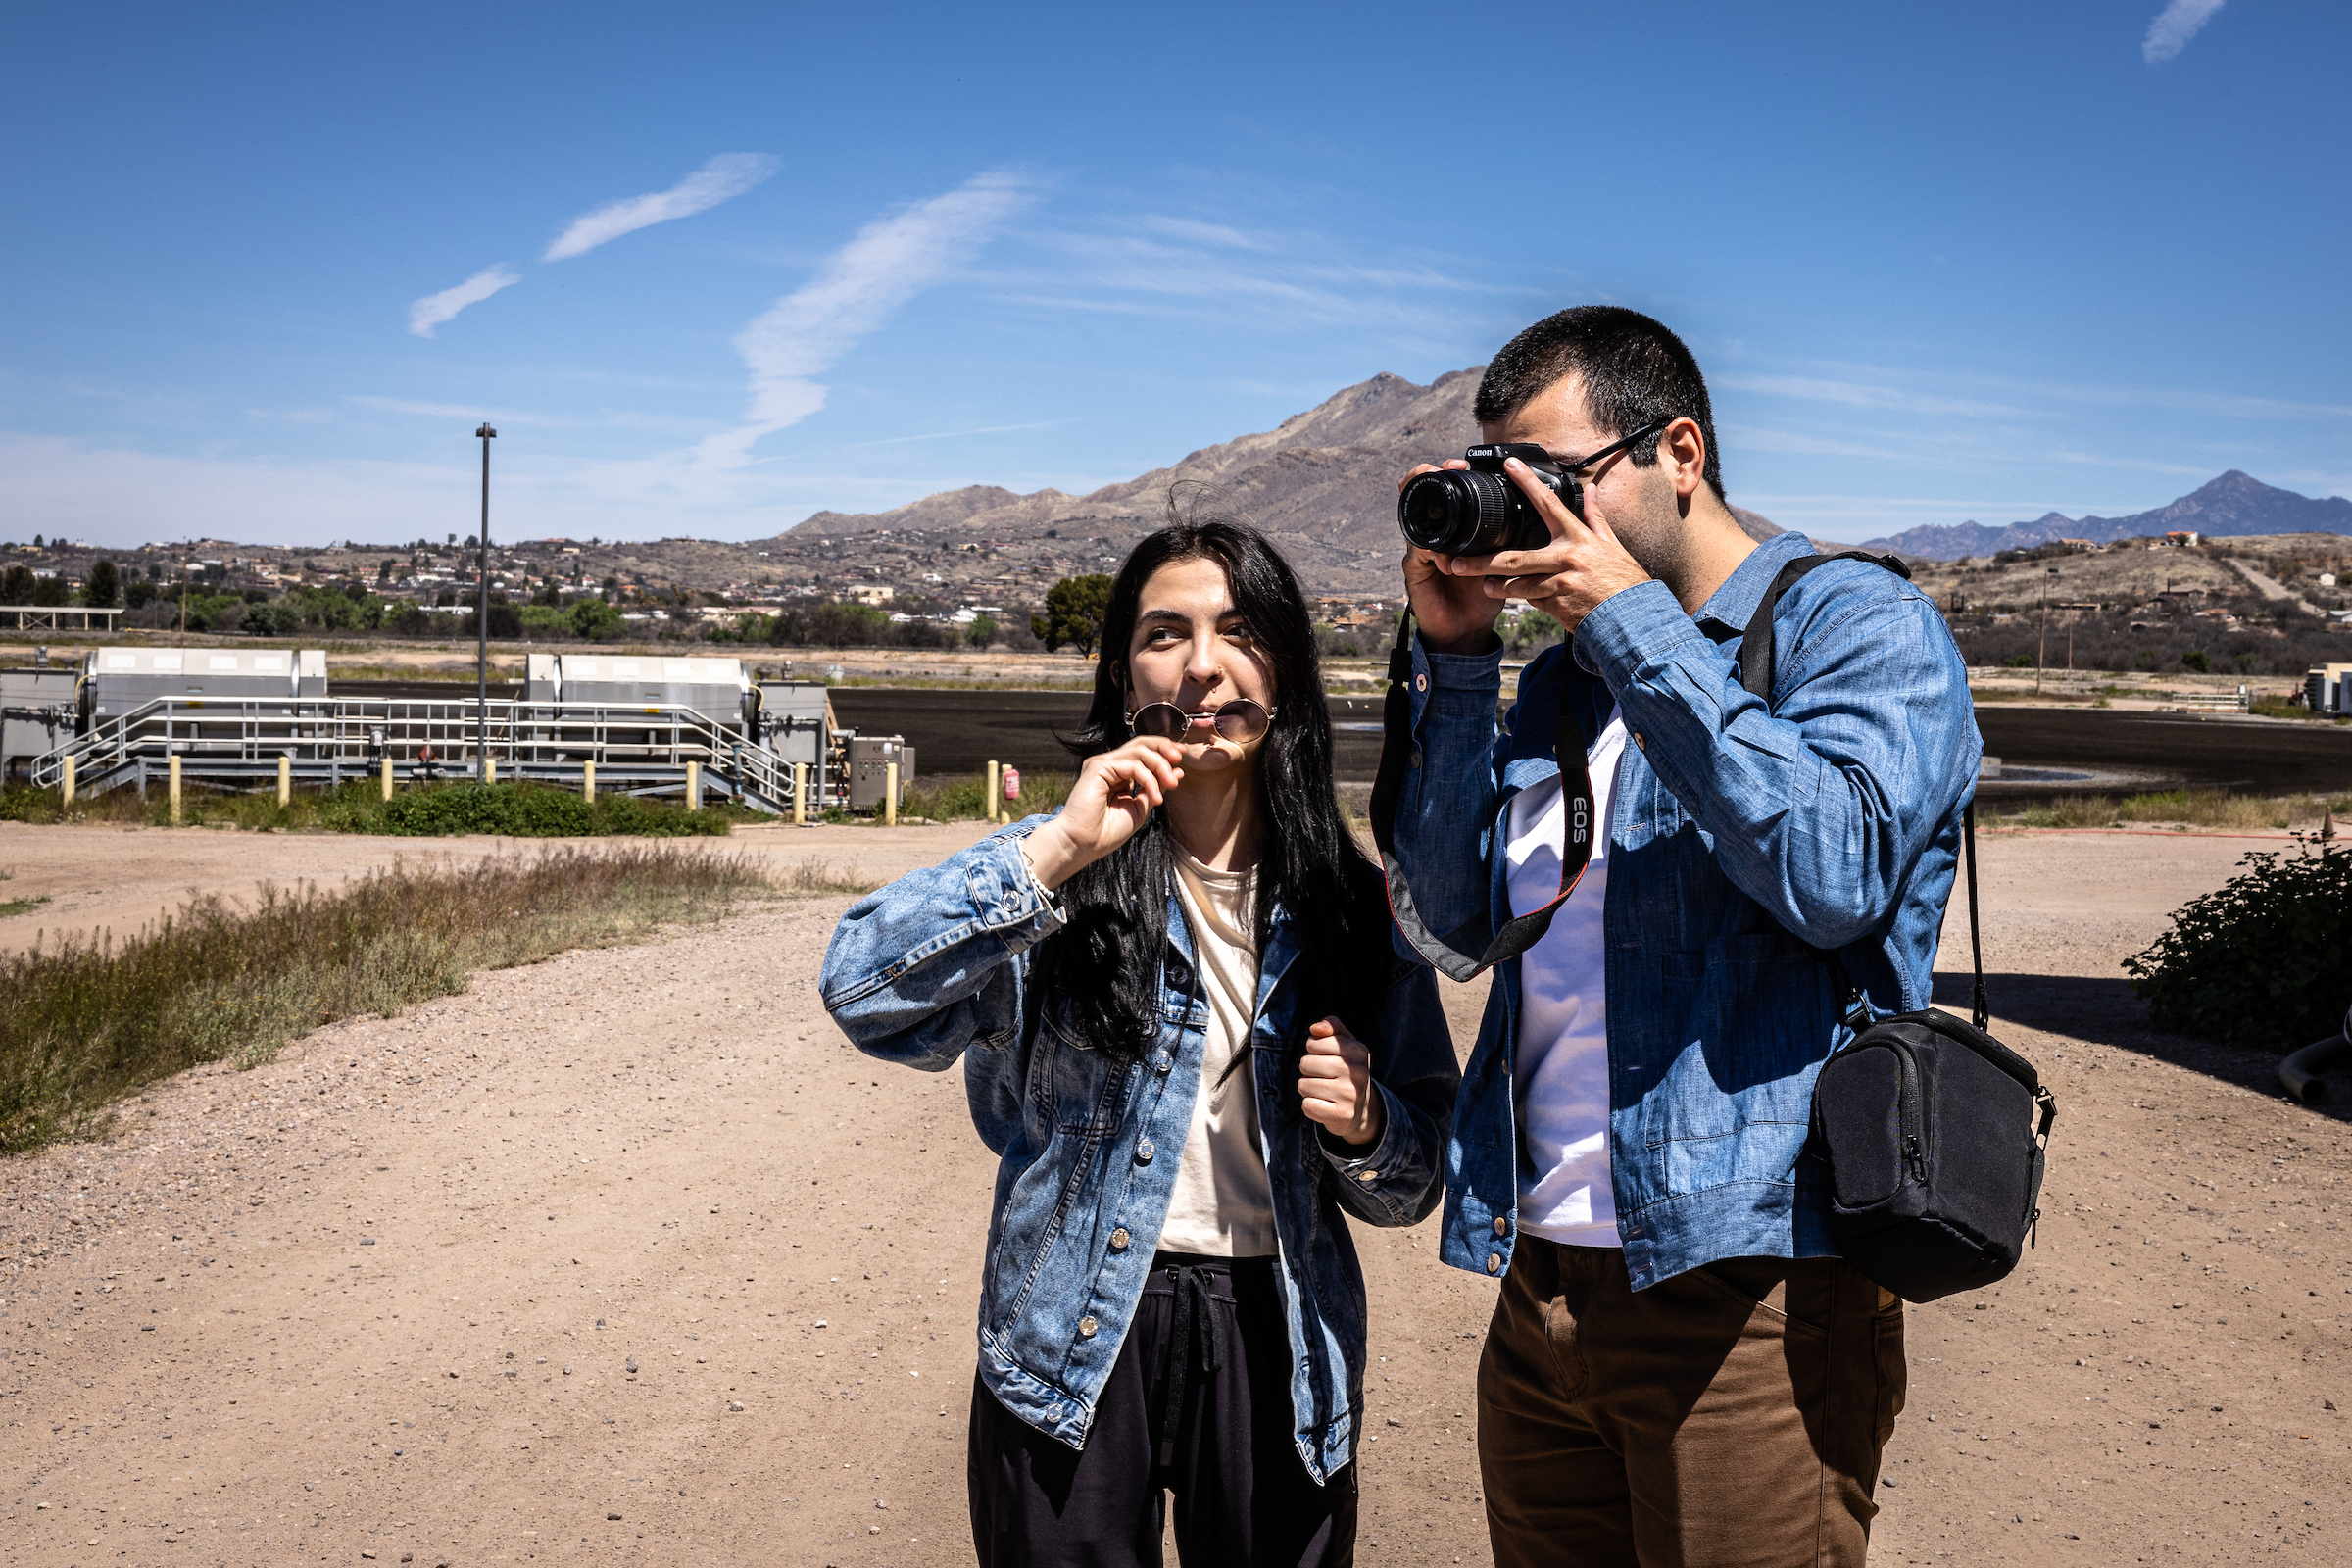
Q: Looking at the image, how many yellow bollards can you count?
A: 11